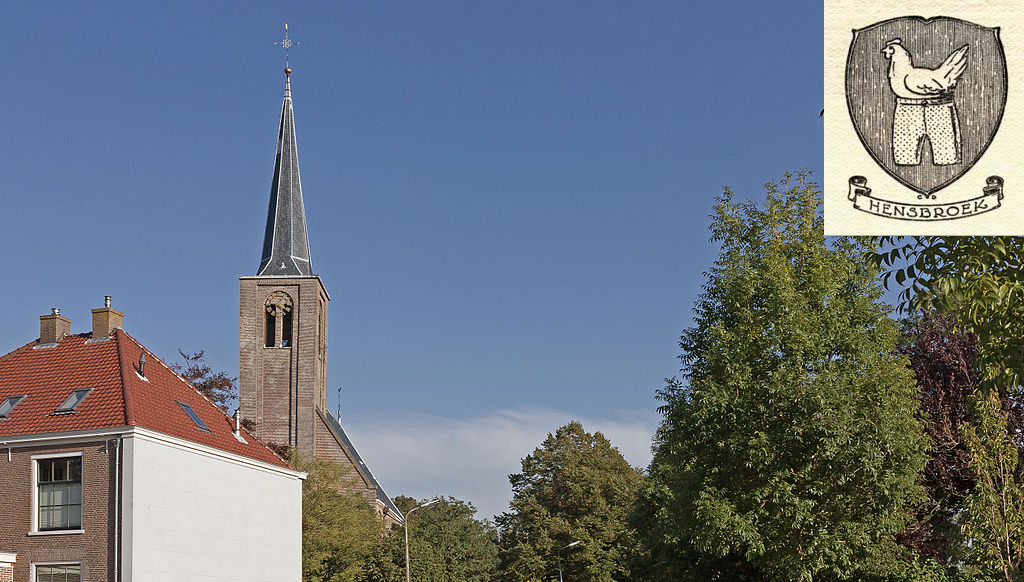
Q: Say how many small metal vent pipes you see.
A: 4